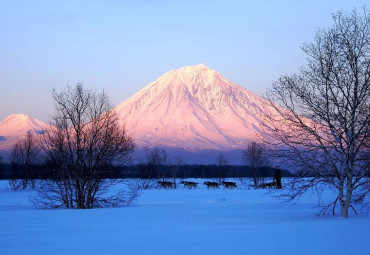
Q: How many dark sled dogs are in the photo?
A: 4